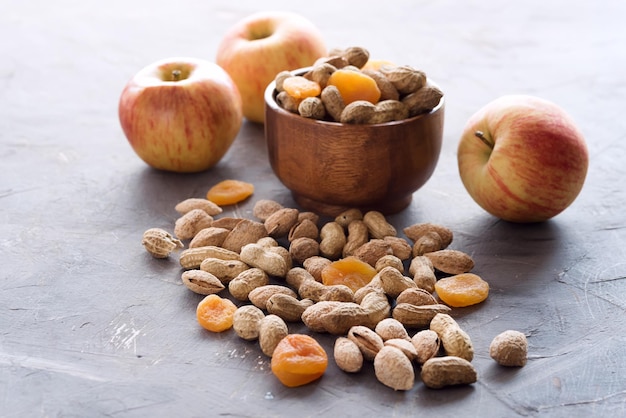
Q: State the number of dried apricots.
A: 8